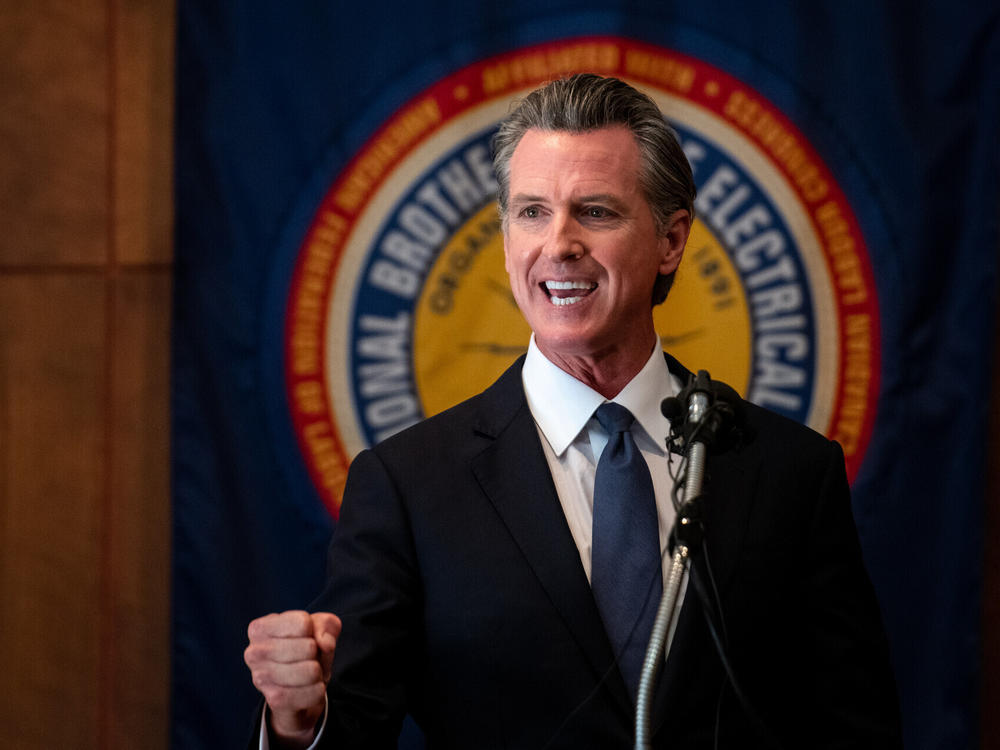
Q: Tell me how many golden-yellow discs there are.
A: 1